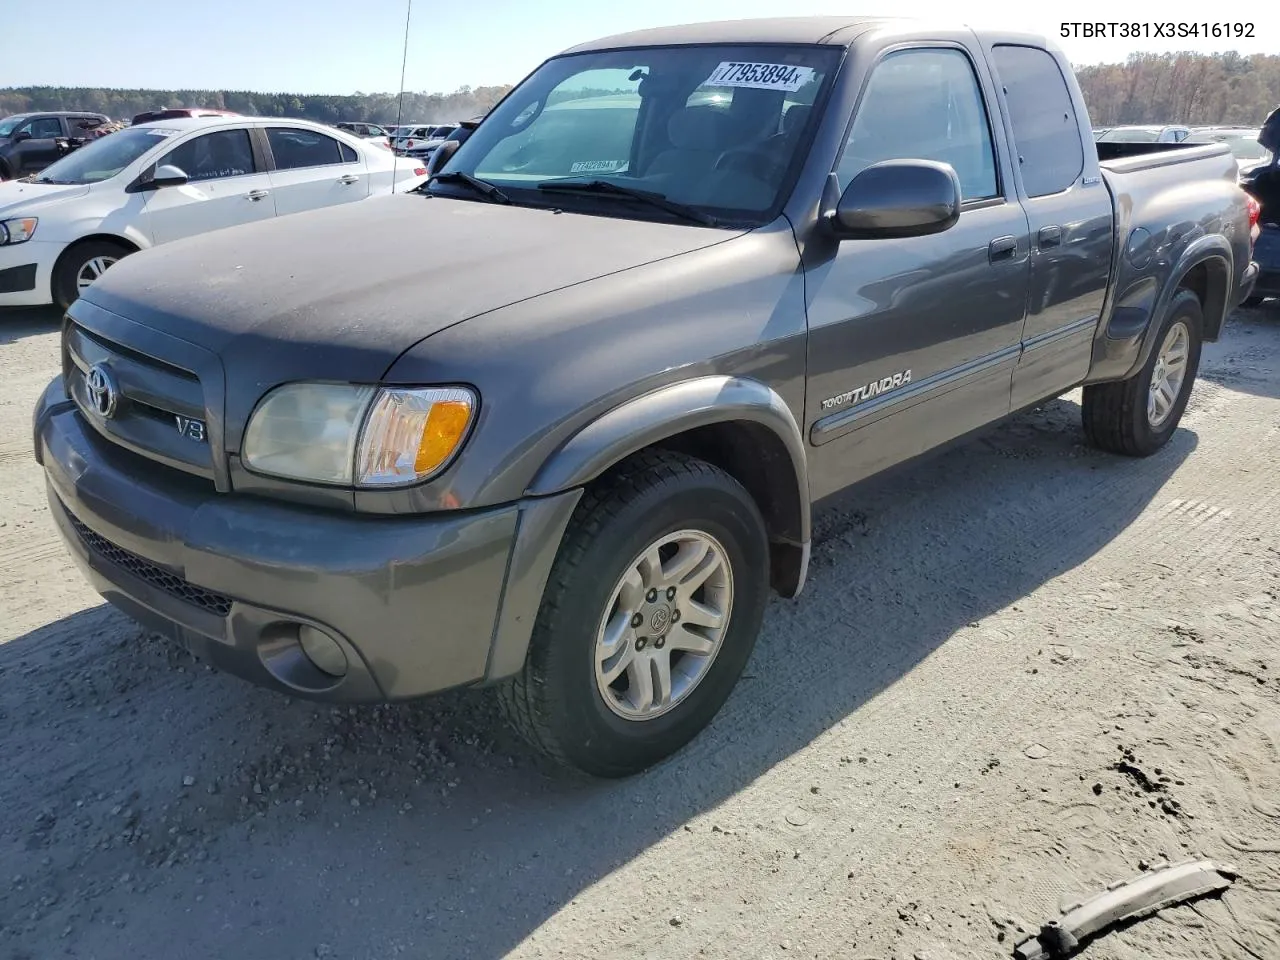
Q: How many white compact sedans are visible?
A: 1